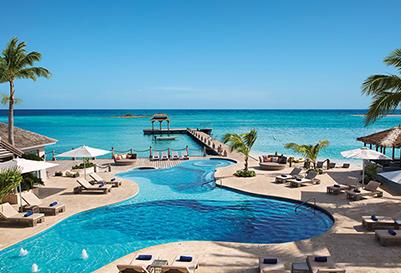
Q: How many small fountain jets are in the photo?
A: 3